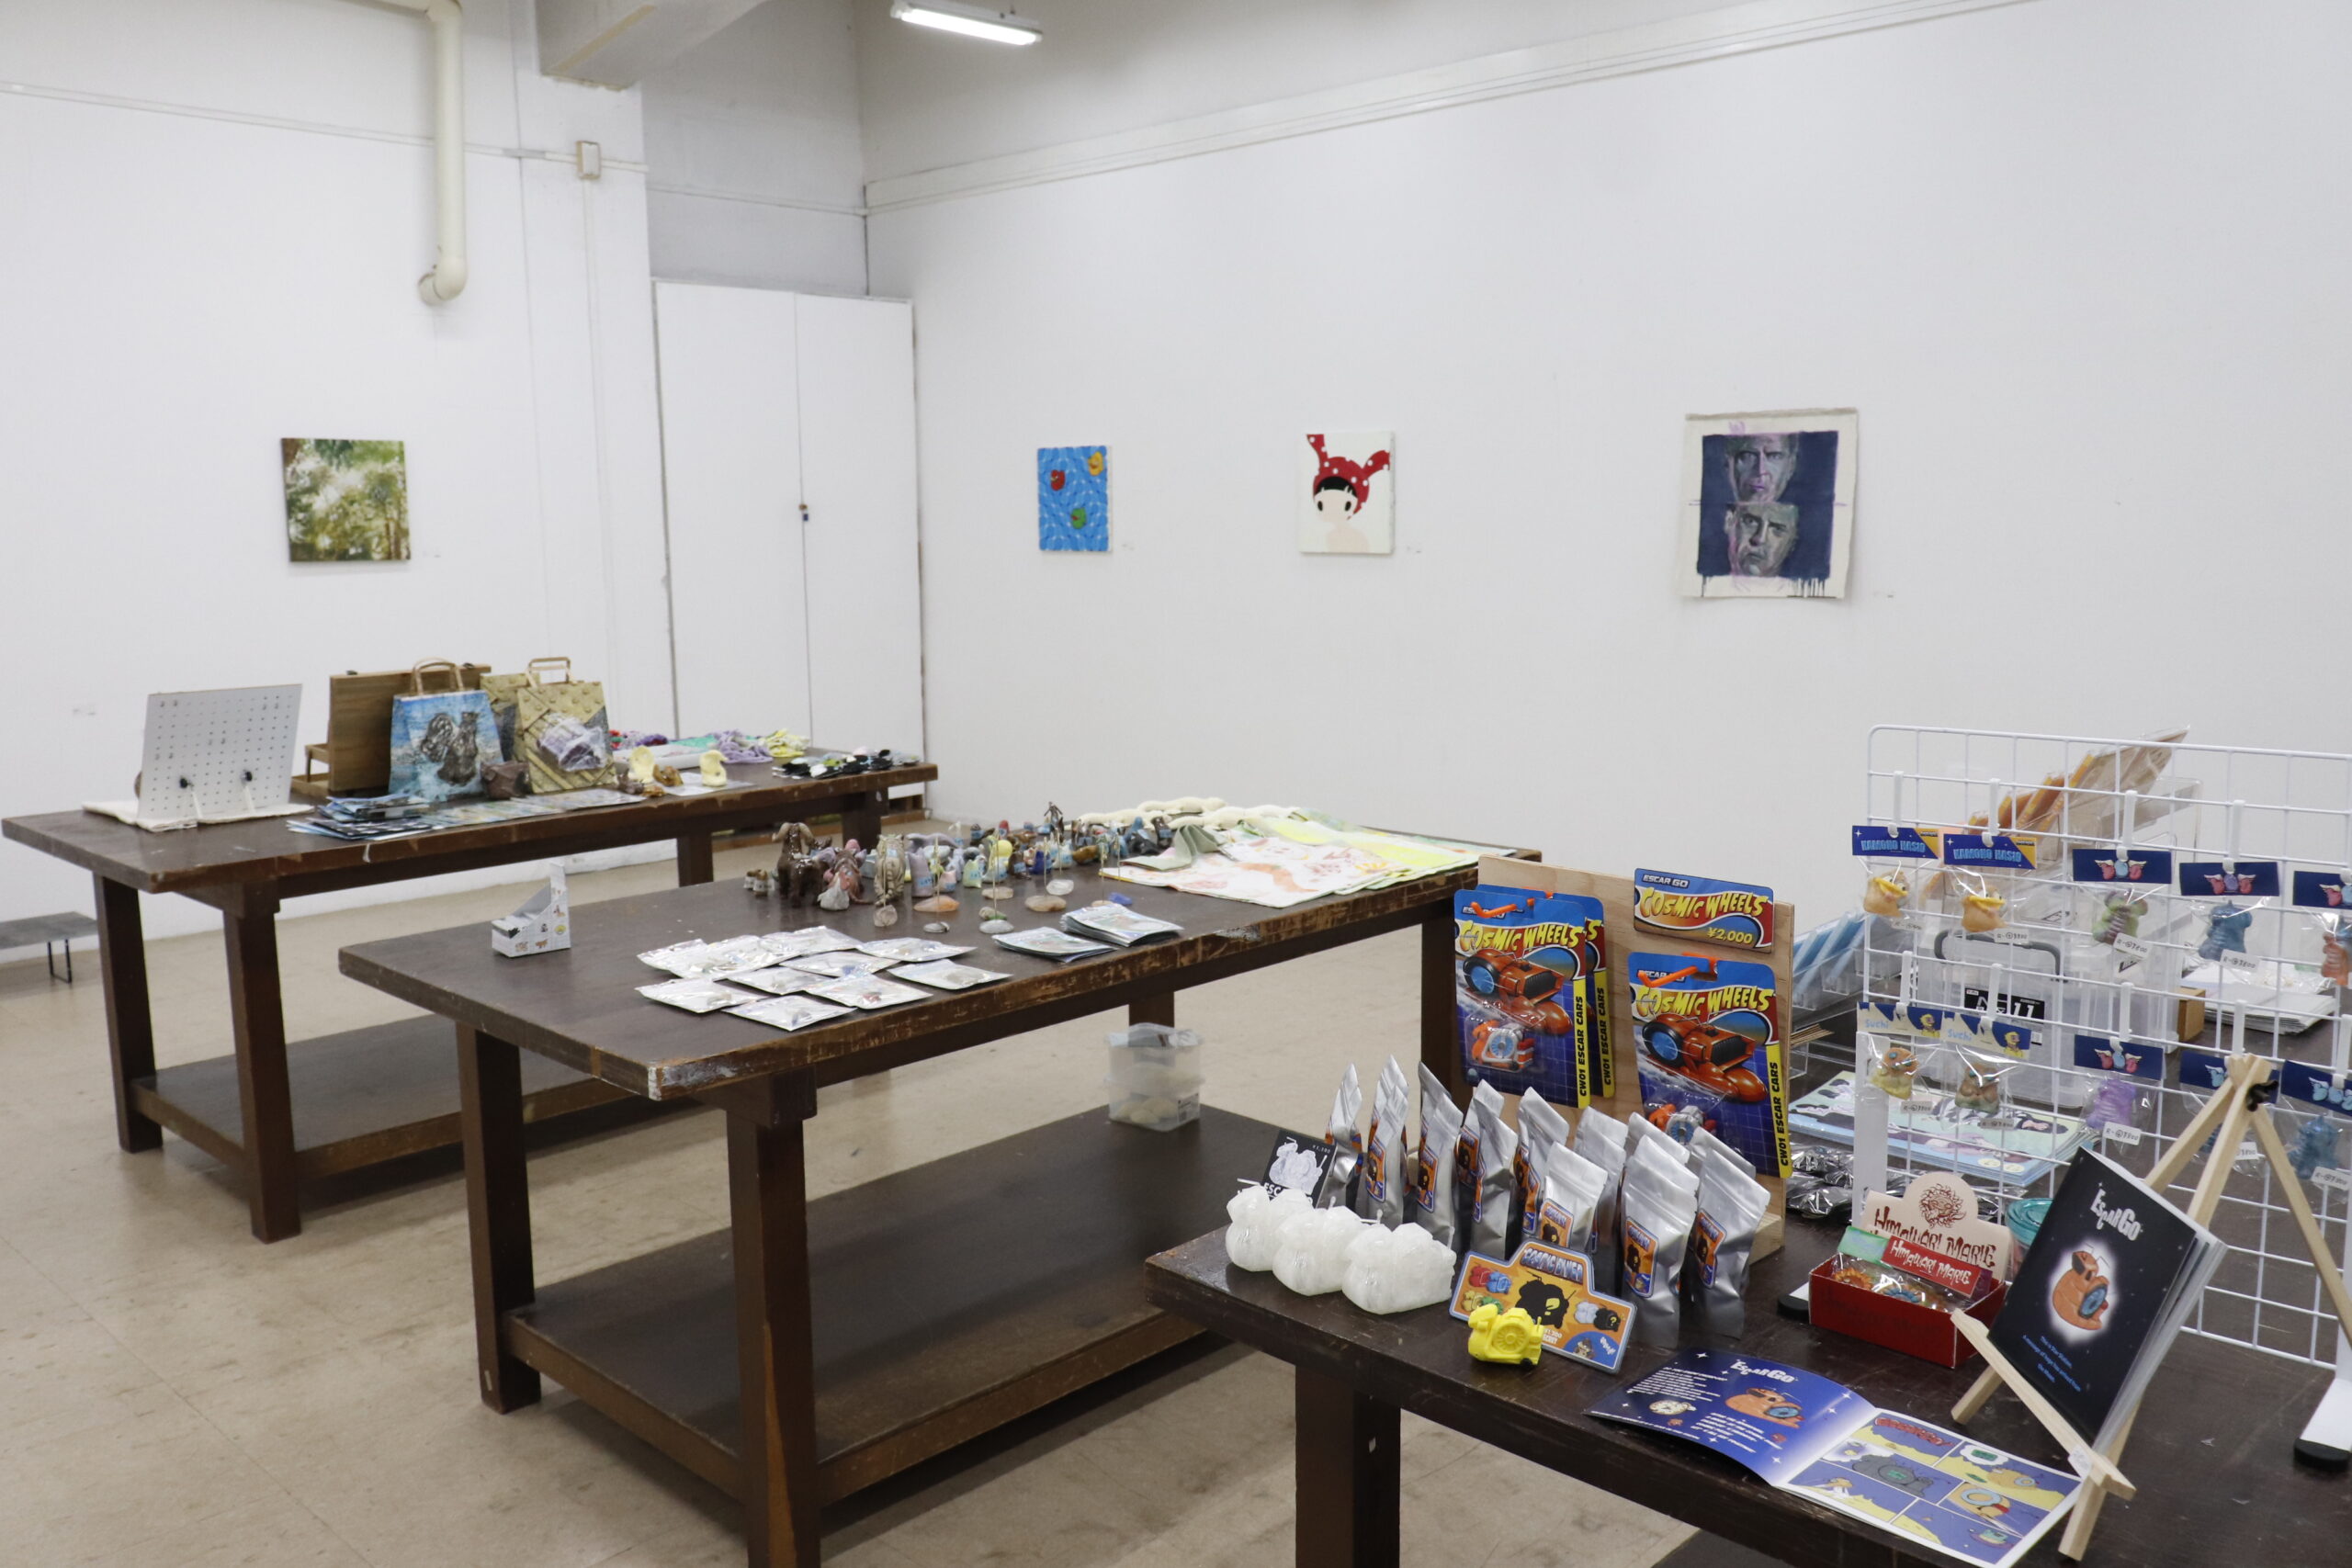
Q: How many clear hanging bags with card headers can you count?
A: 10